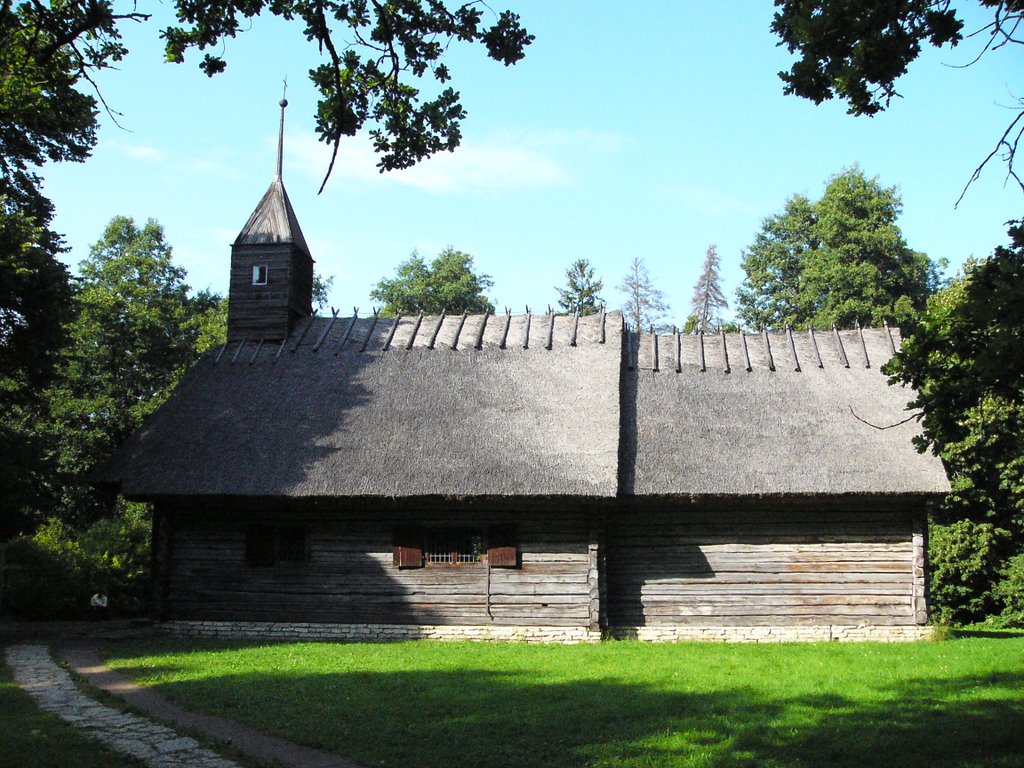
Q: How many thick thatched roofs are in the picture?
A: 2